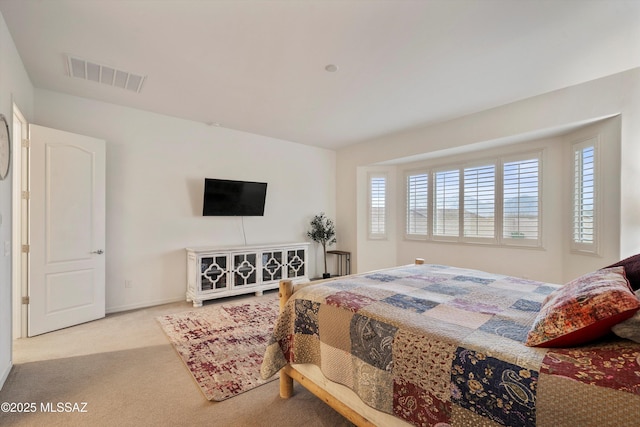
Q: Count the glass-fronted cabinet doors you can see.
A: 4